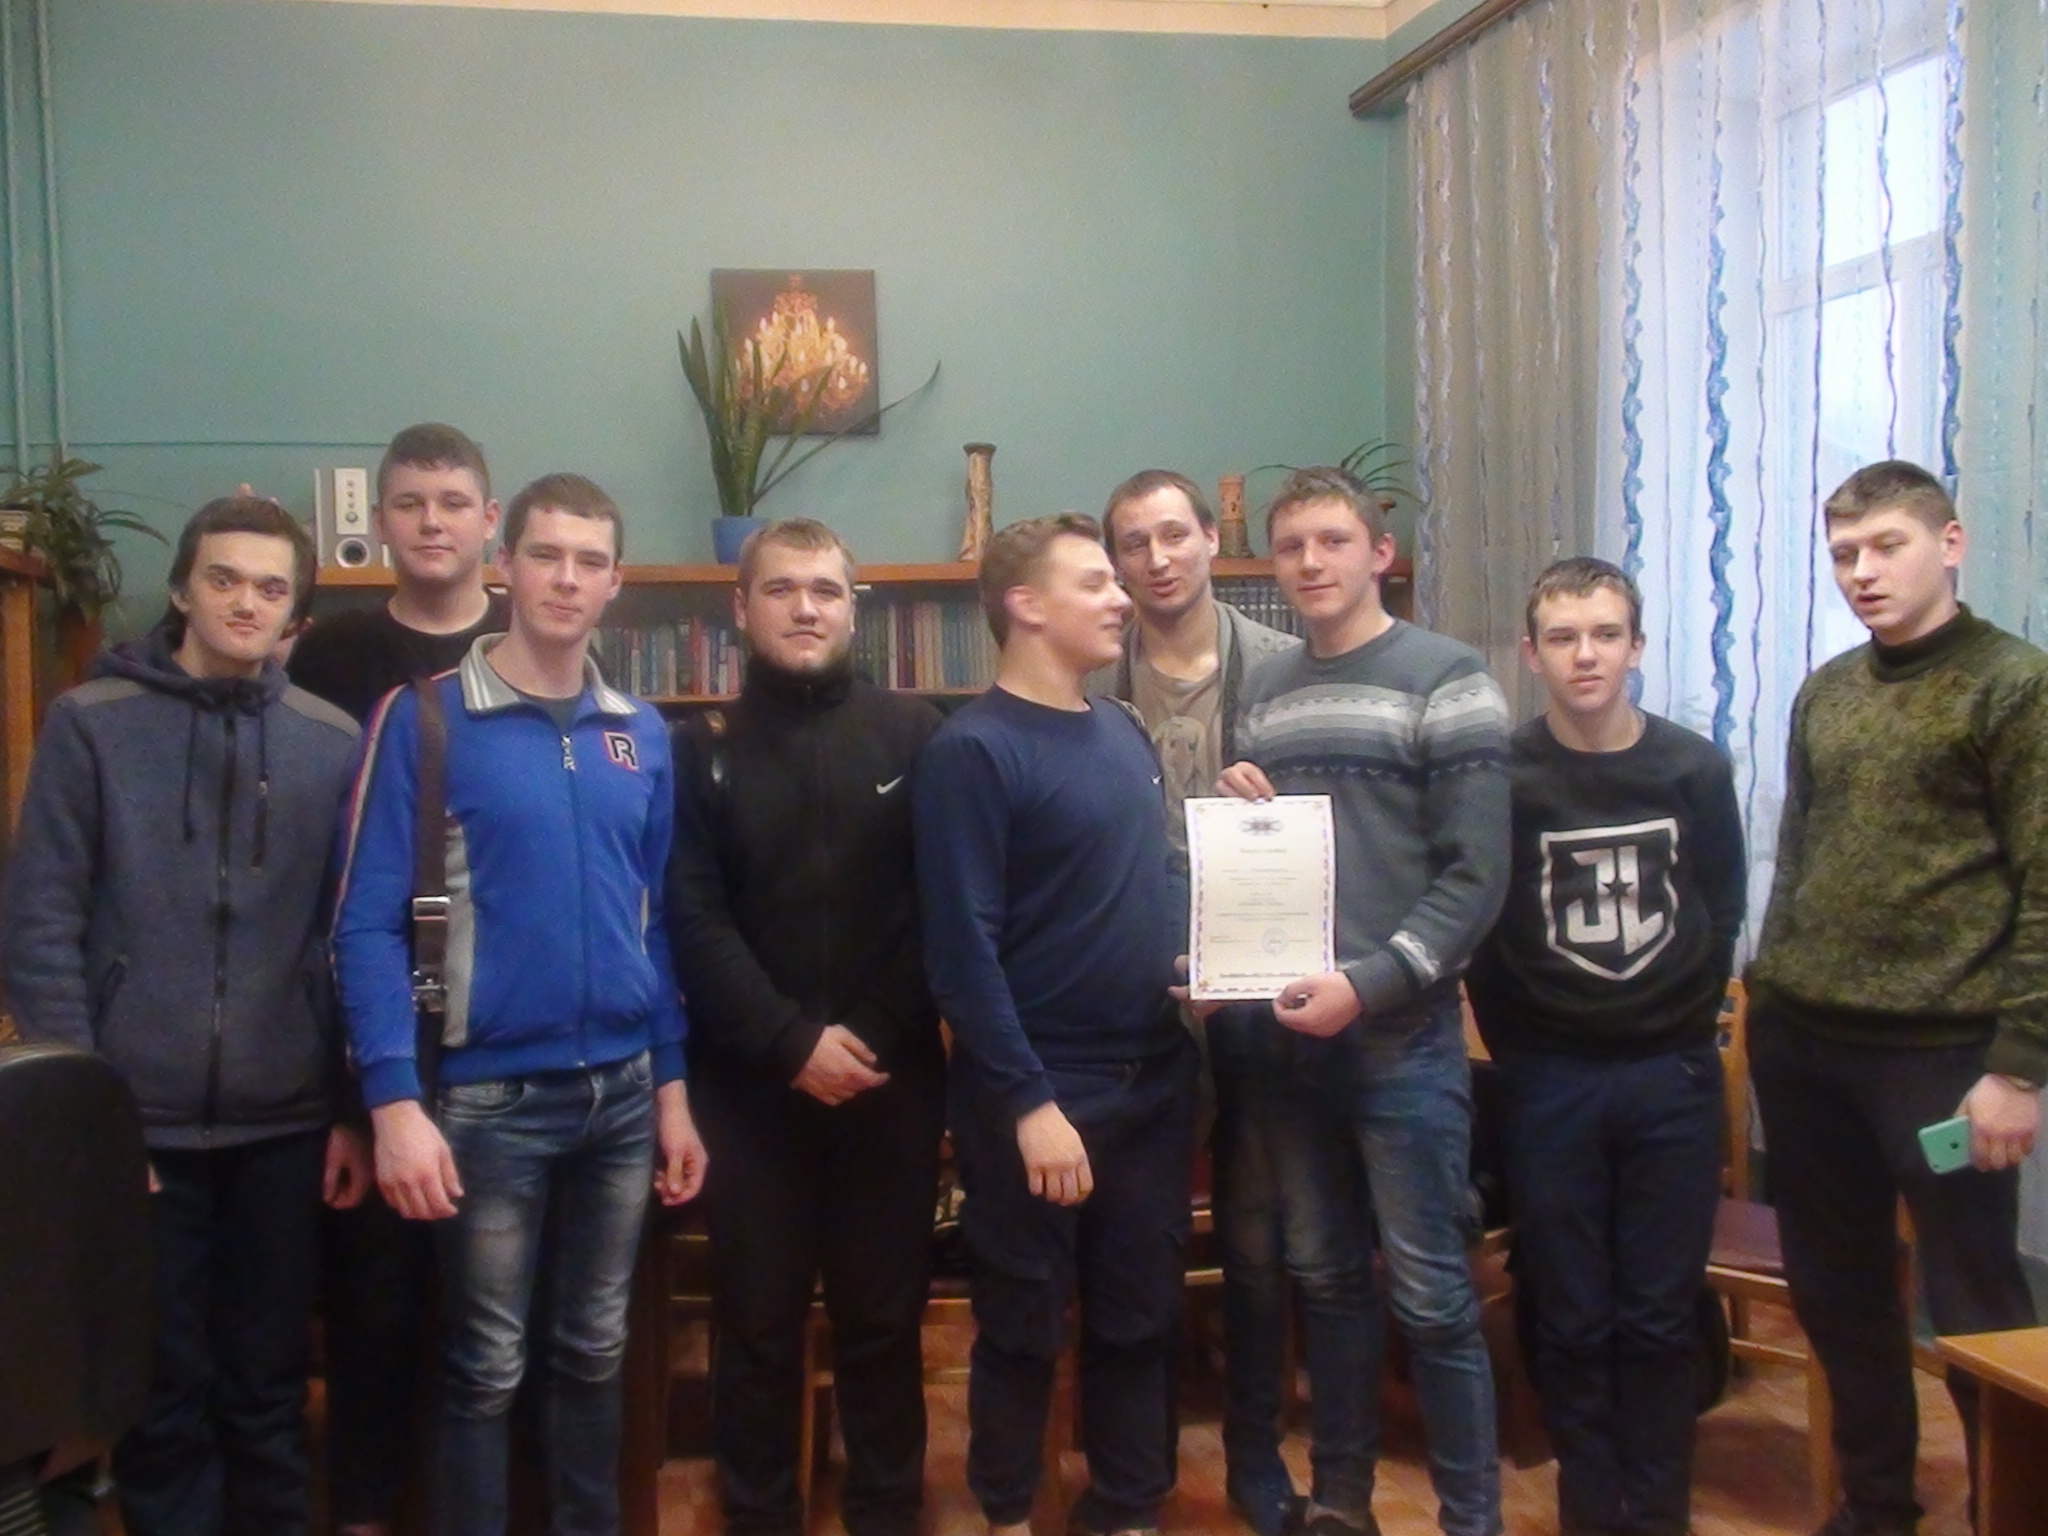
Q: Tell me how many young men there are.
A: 9